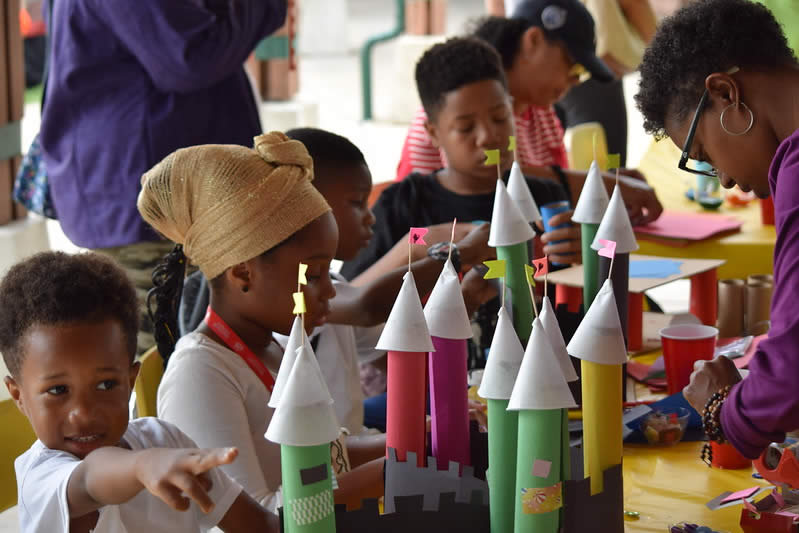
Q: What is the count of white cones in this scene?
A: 12